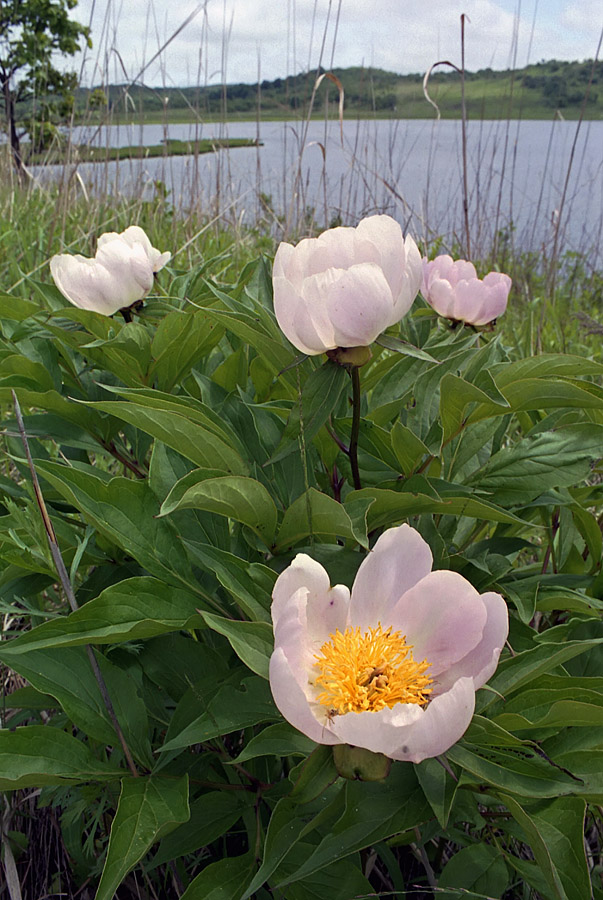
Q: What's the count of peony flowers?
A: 4